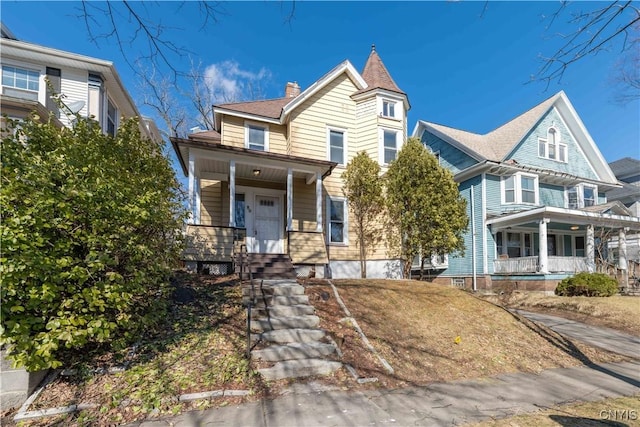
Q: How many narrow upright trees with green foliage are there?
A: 2